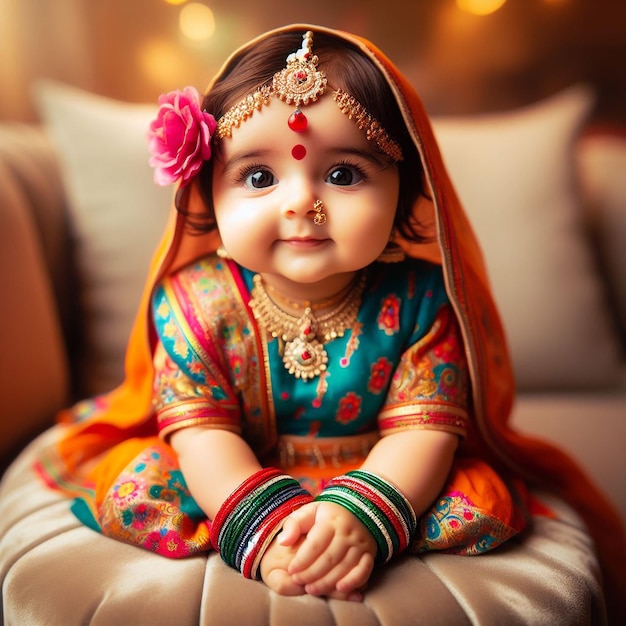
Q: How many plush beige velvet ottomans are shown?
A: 1